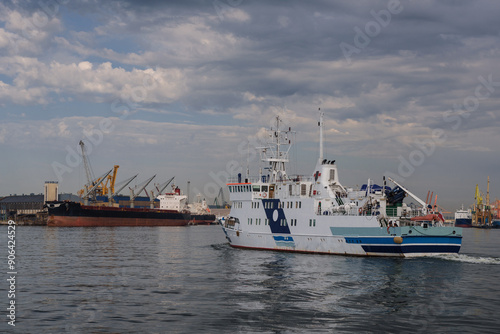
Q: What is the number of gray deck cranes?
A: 4